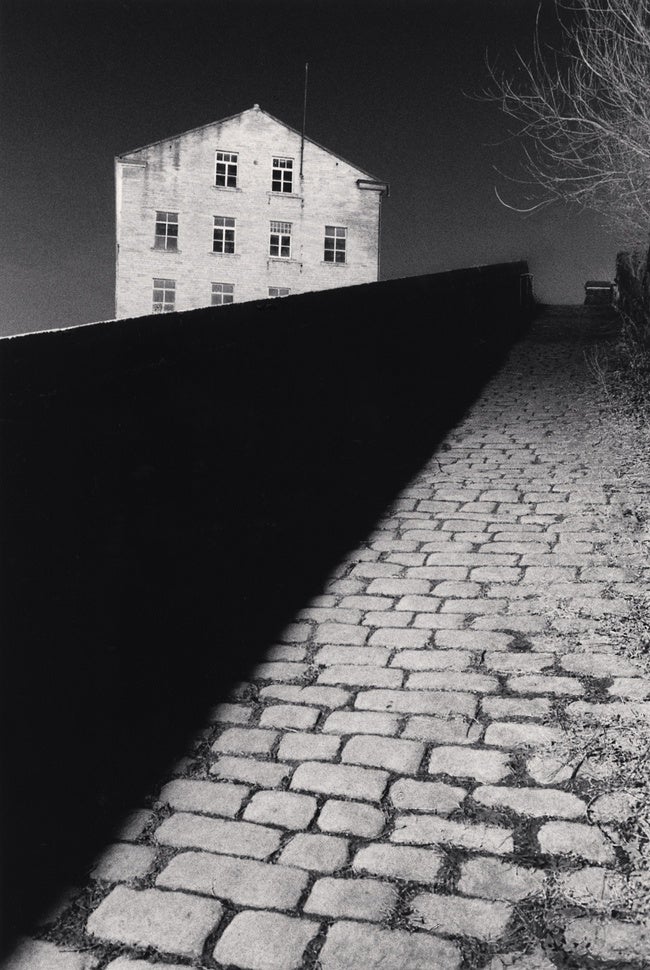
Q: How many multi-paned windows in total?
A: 9